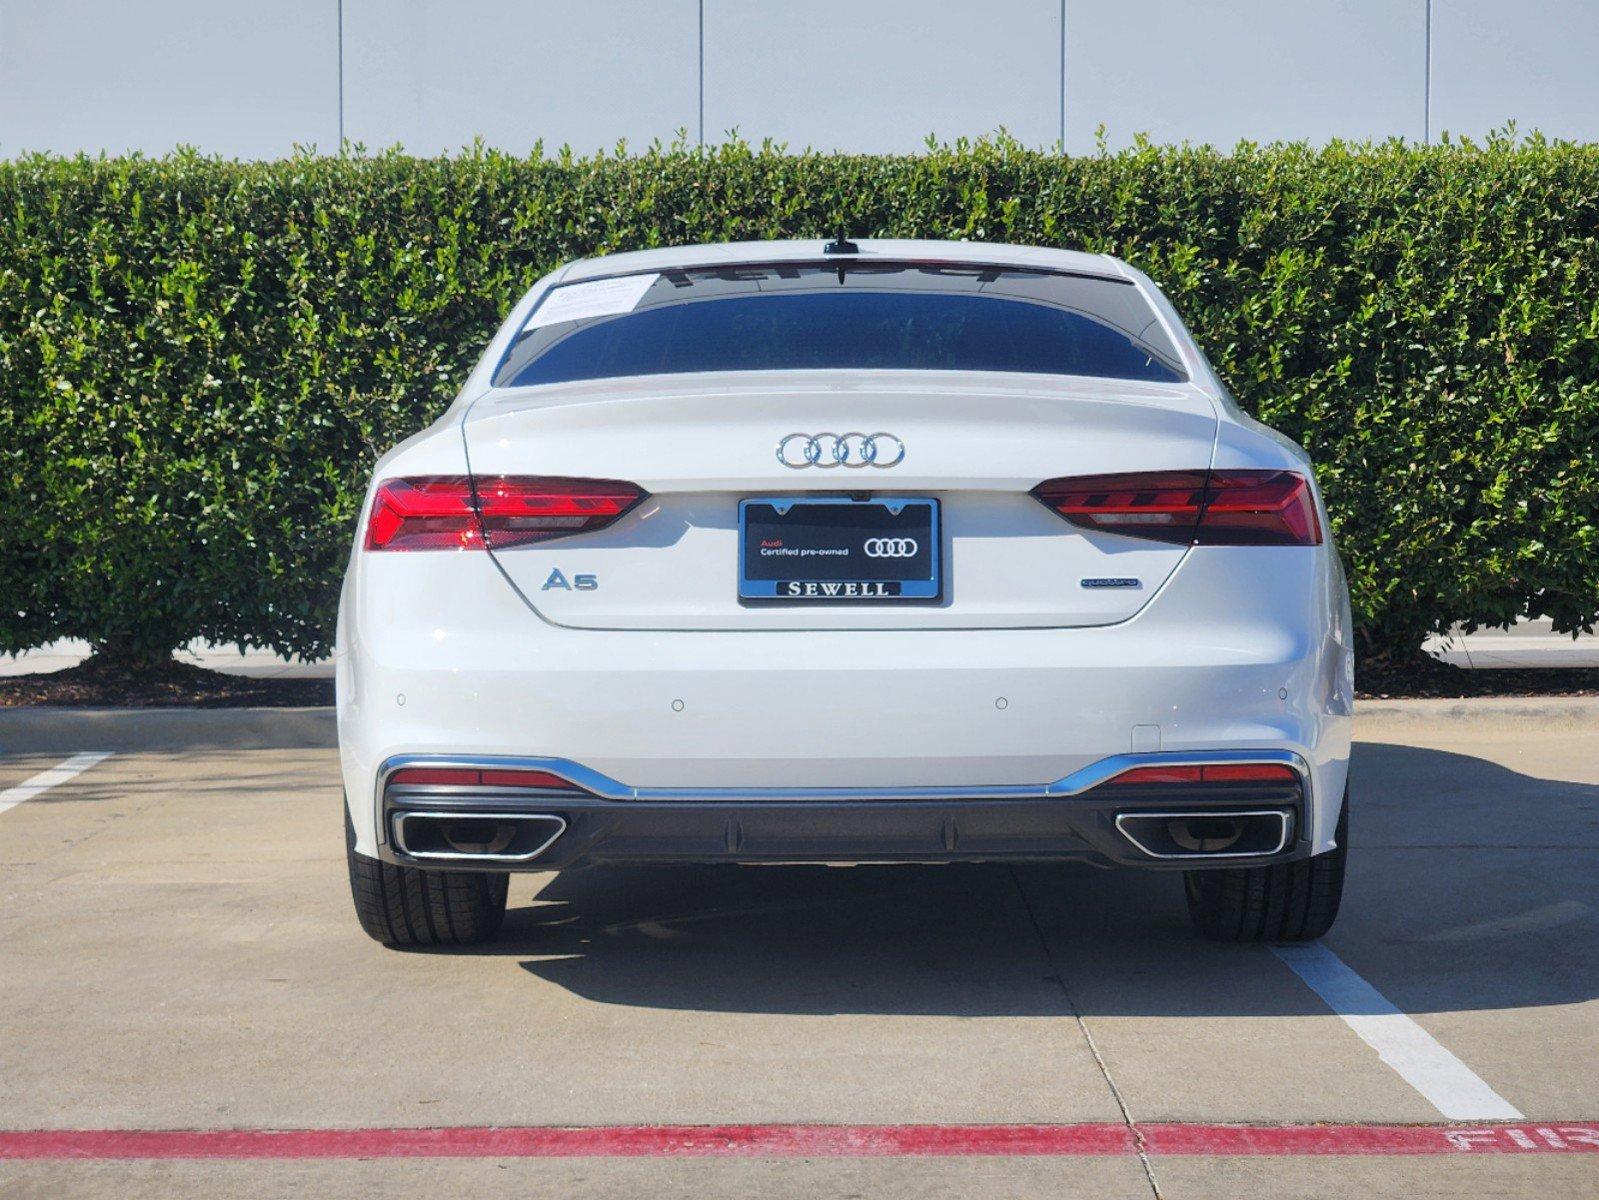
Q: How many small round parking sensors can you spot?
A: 4